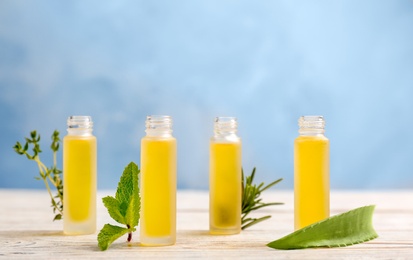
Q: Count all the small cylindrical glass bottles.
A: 4